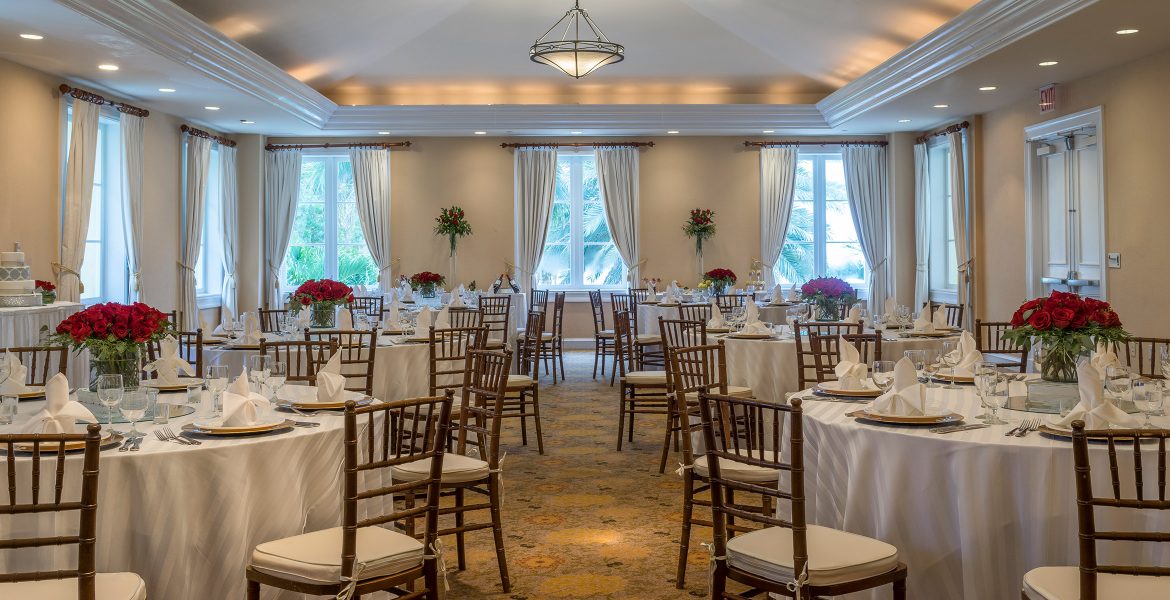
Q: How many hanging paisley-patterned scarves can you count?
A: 0